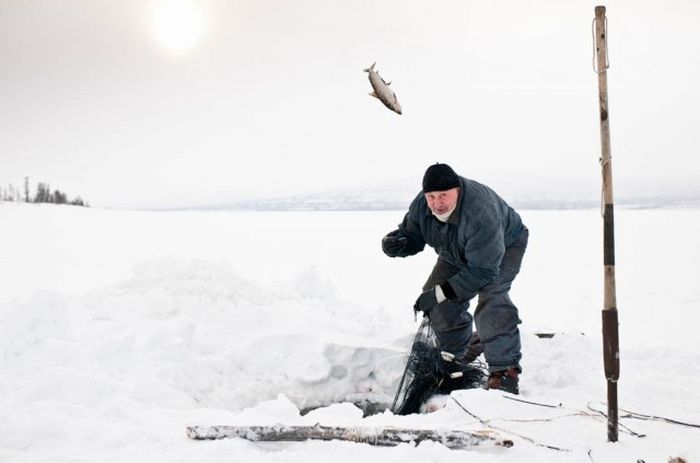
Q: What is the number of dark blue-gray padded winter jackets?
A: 1